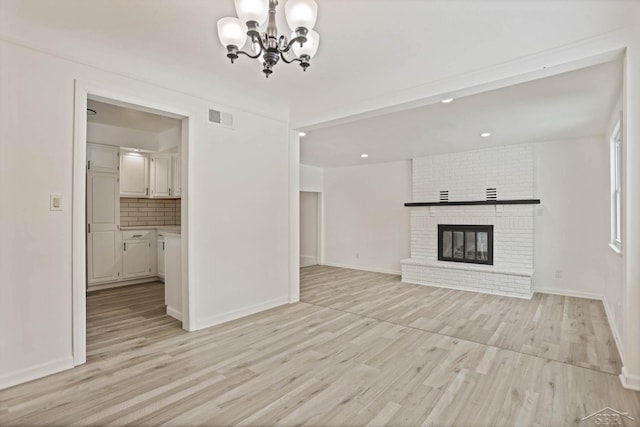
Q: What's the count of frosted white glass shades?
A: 5